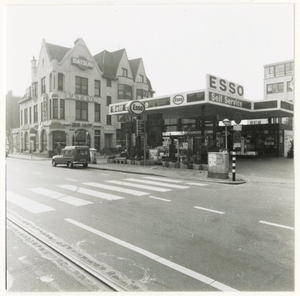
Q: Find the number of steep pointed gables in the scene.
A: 4